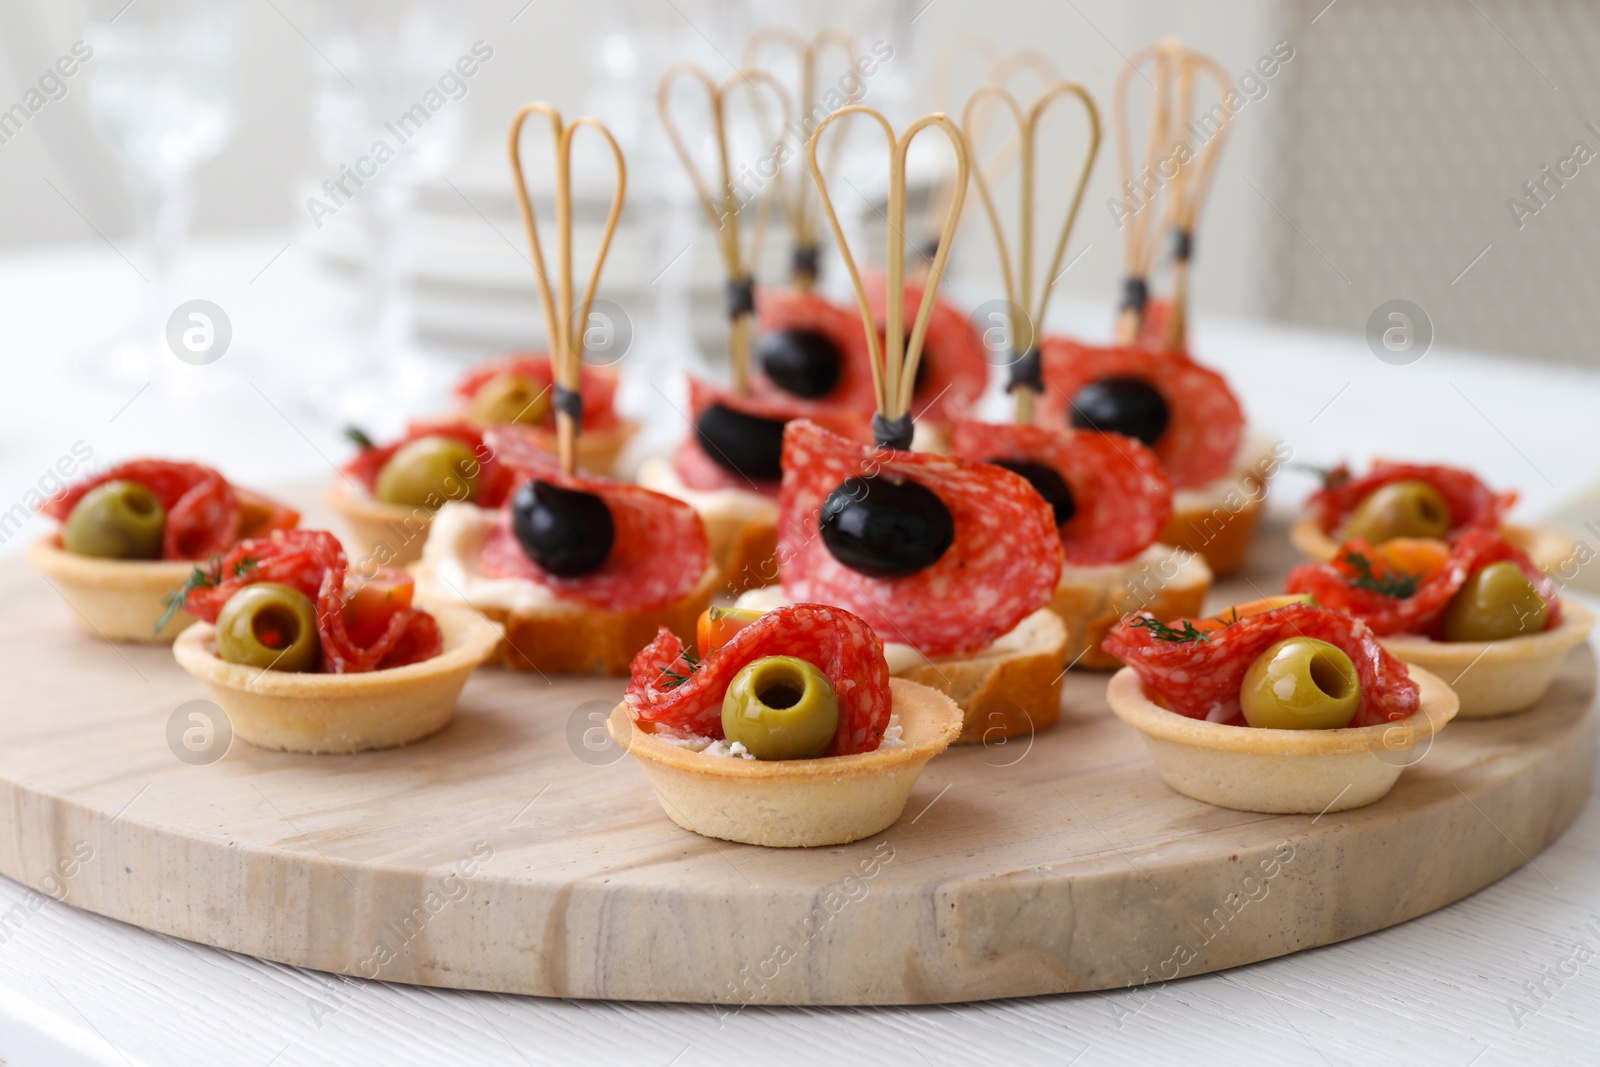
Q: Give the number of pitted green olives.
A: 8